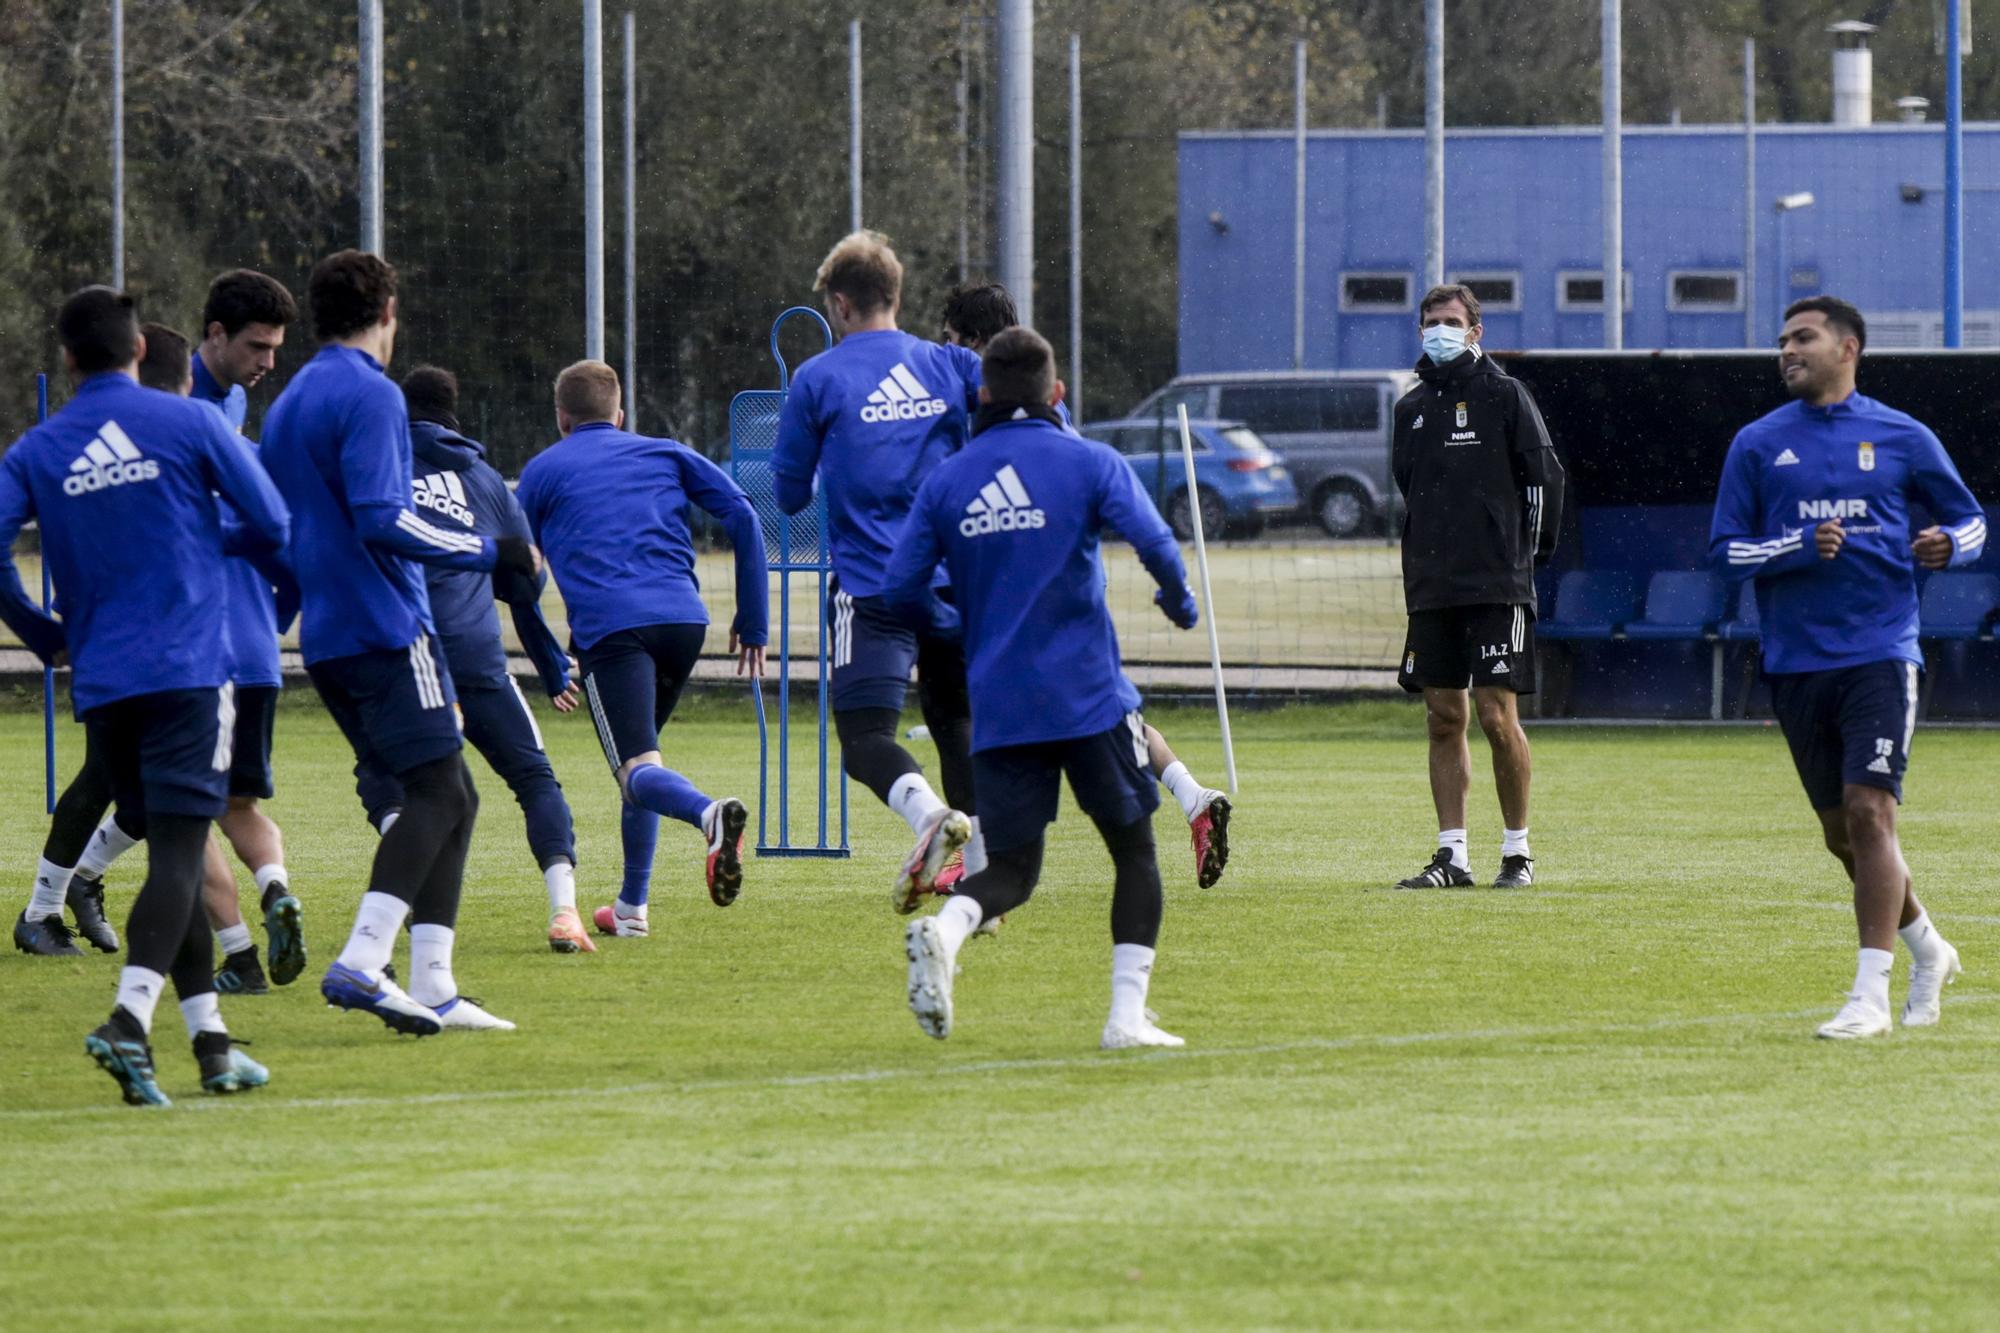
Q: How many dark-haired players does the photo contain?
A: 8